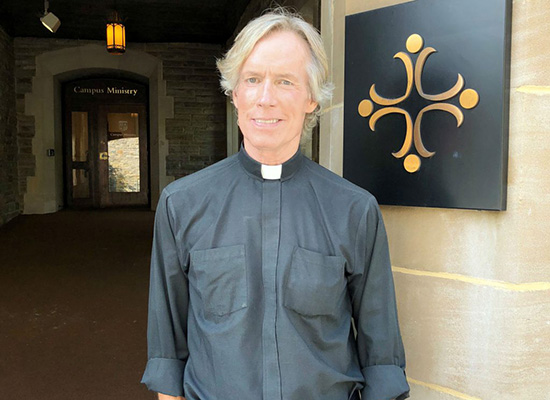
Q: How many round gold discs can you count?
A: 4